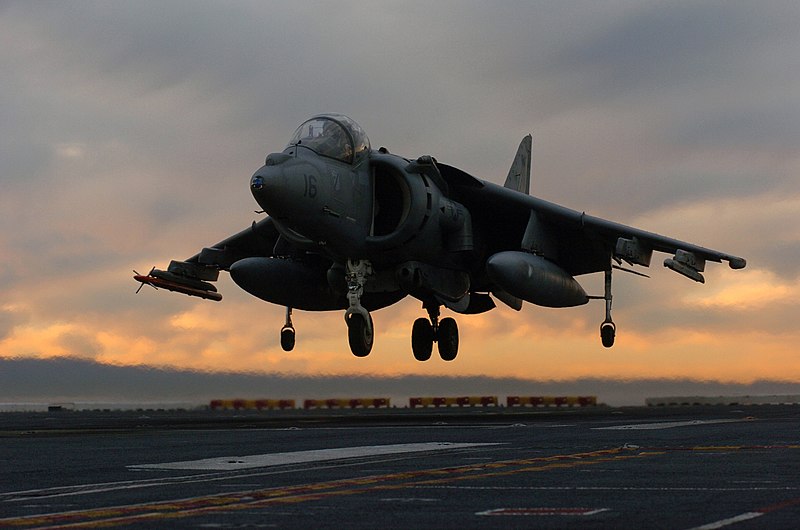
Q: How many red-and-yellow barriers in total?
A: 4